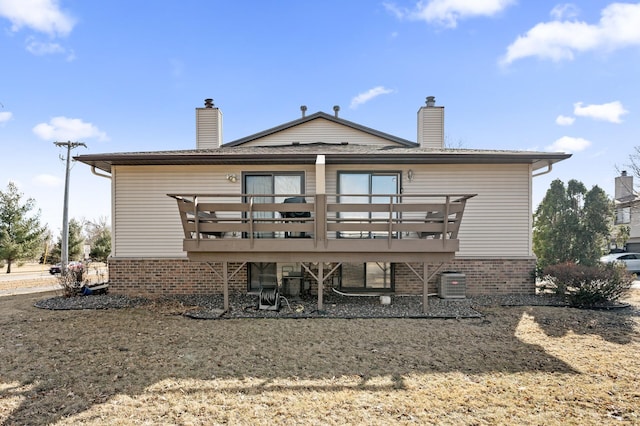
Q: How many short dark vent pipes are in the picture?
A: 2